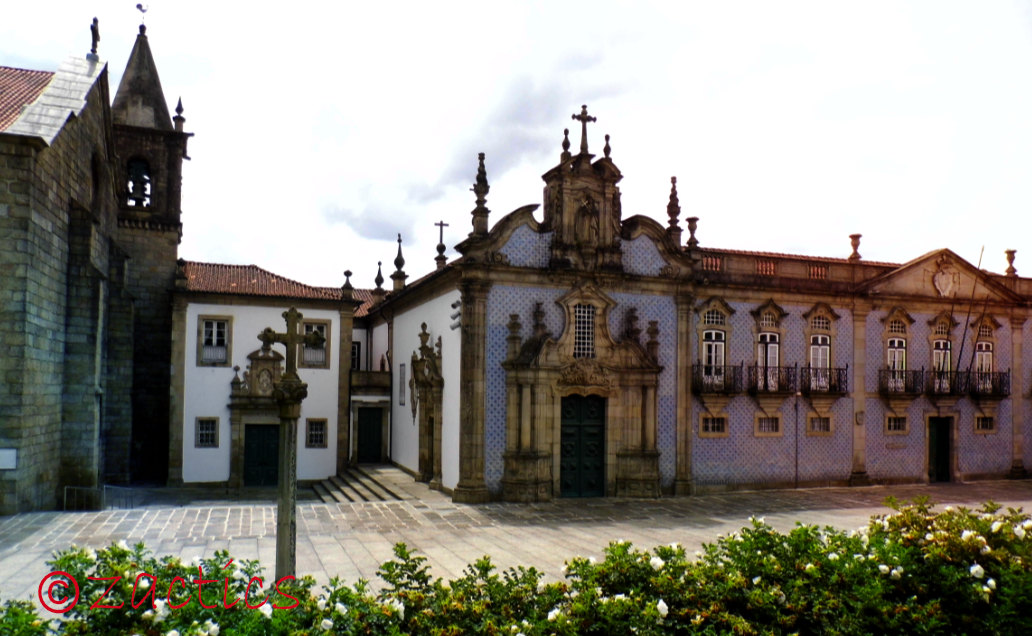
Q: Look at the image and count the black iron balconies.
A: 6